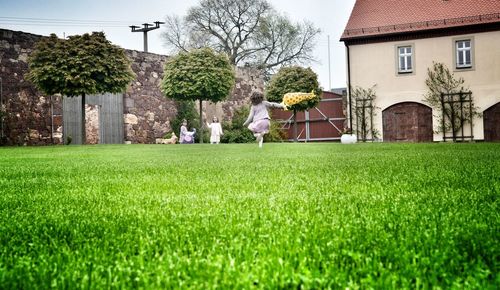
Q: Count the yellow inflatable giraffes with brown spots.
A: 1